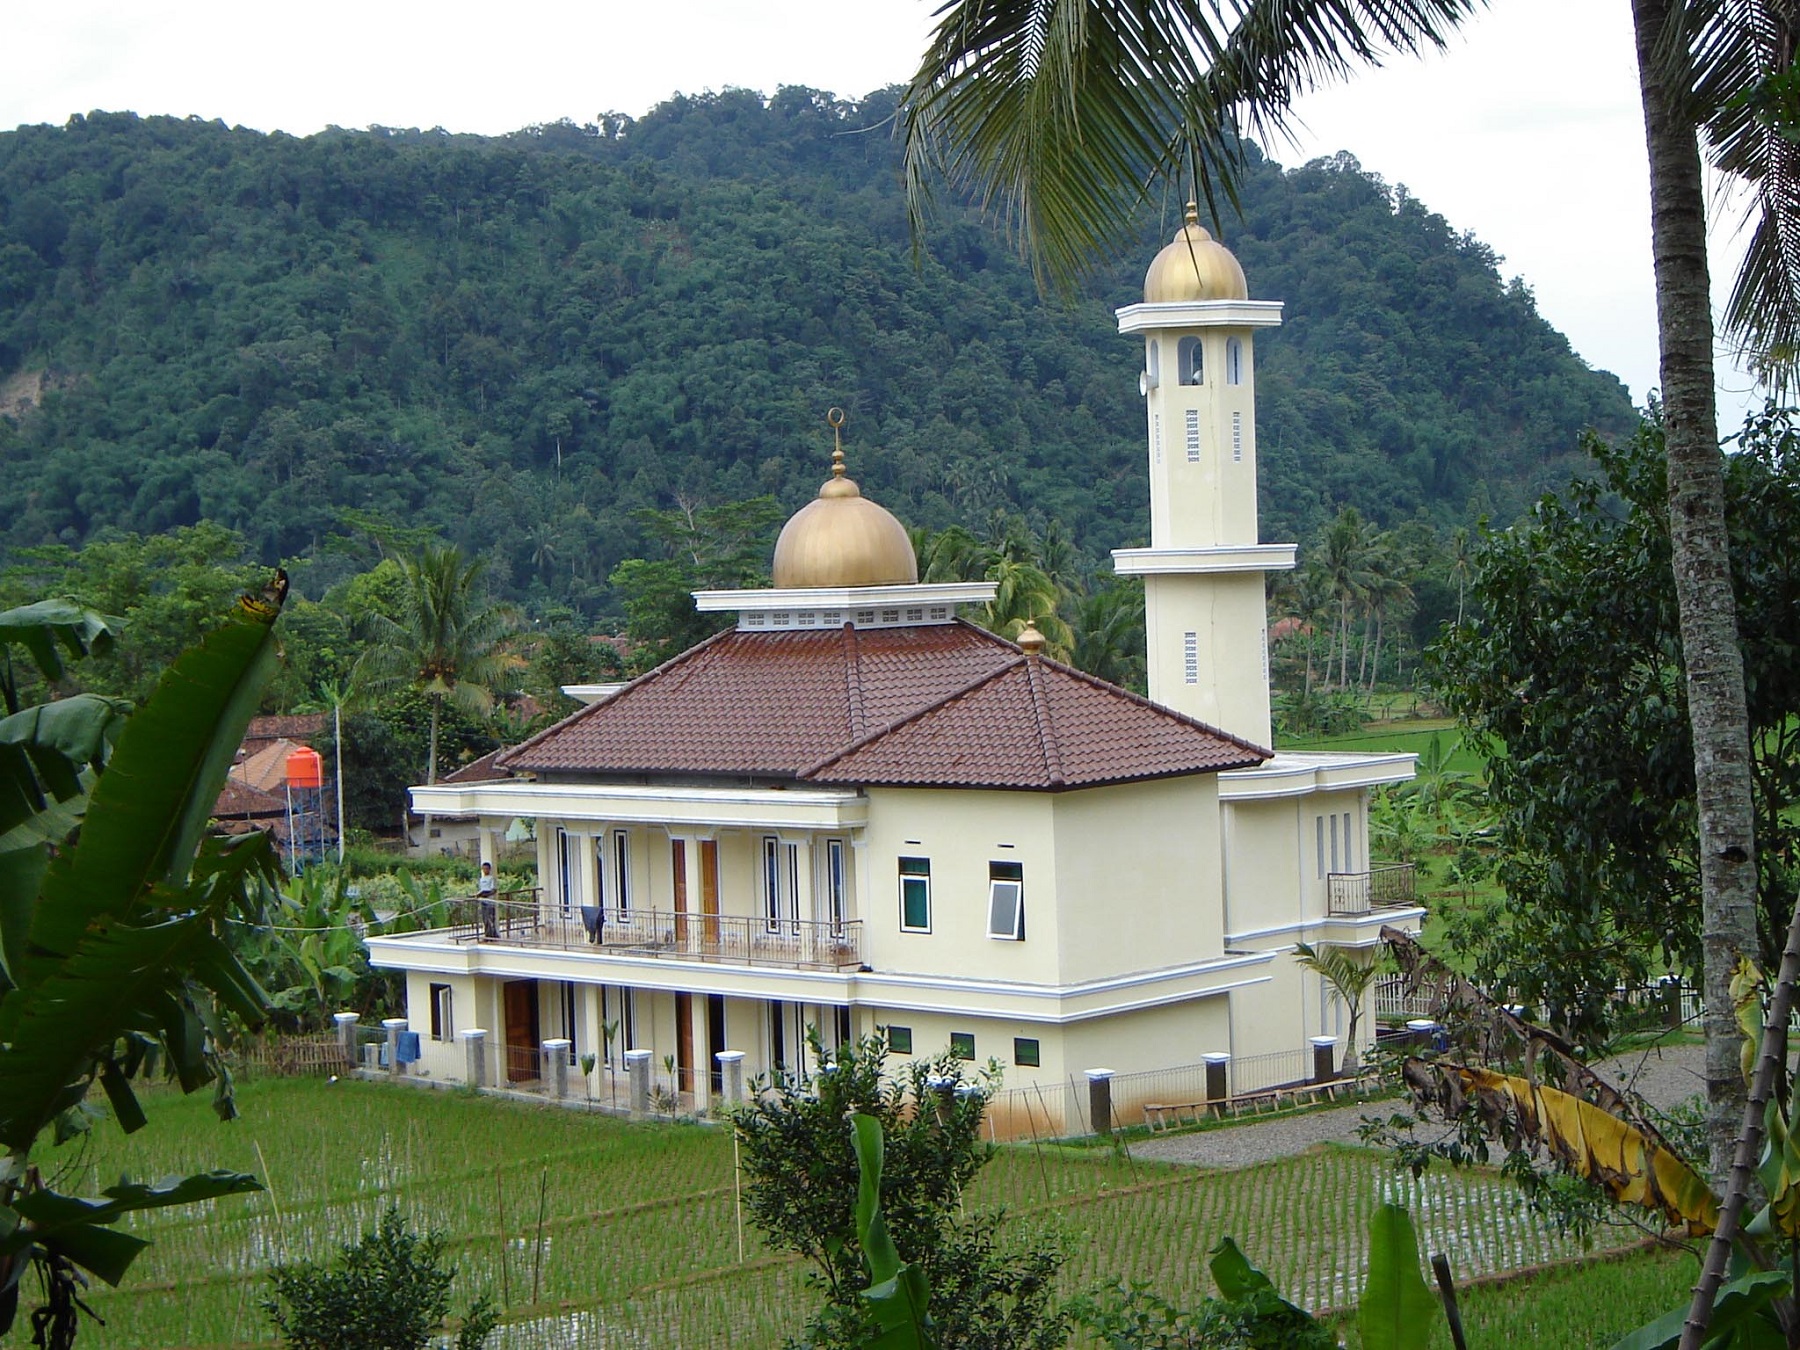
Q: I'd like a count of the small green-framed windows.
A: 3